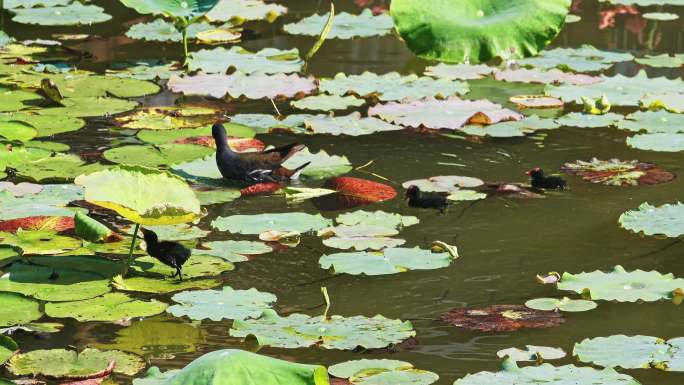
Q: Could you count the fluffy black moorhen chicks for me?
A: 3